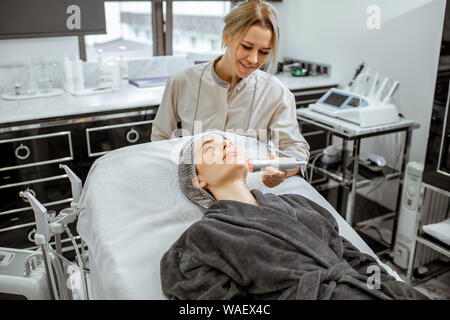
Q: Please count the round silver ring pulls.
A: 4